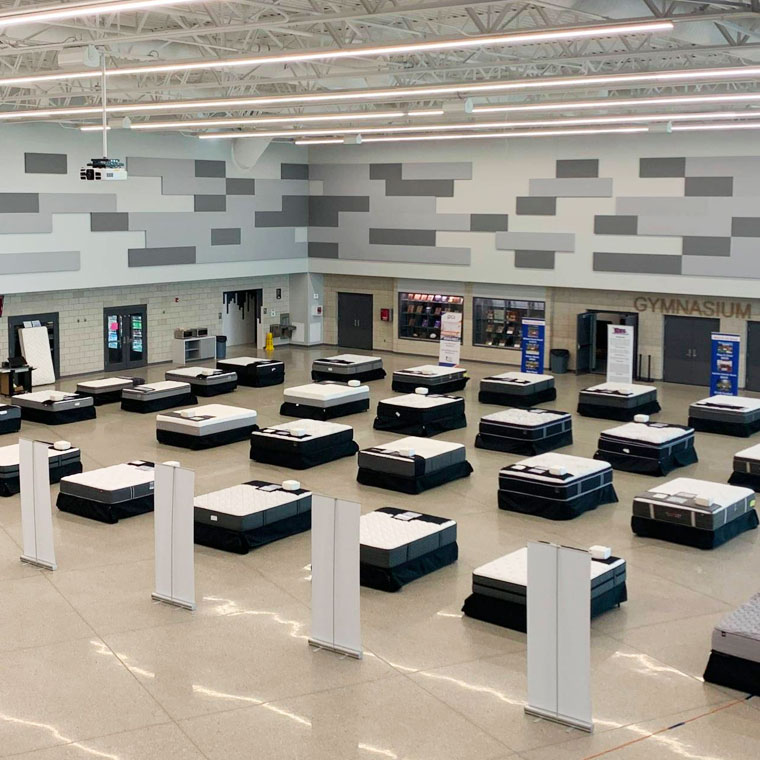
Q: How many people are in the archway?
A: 0